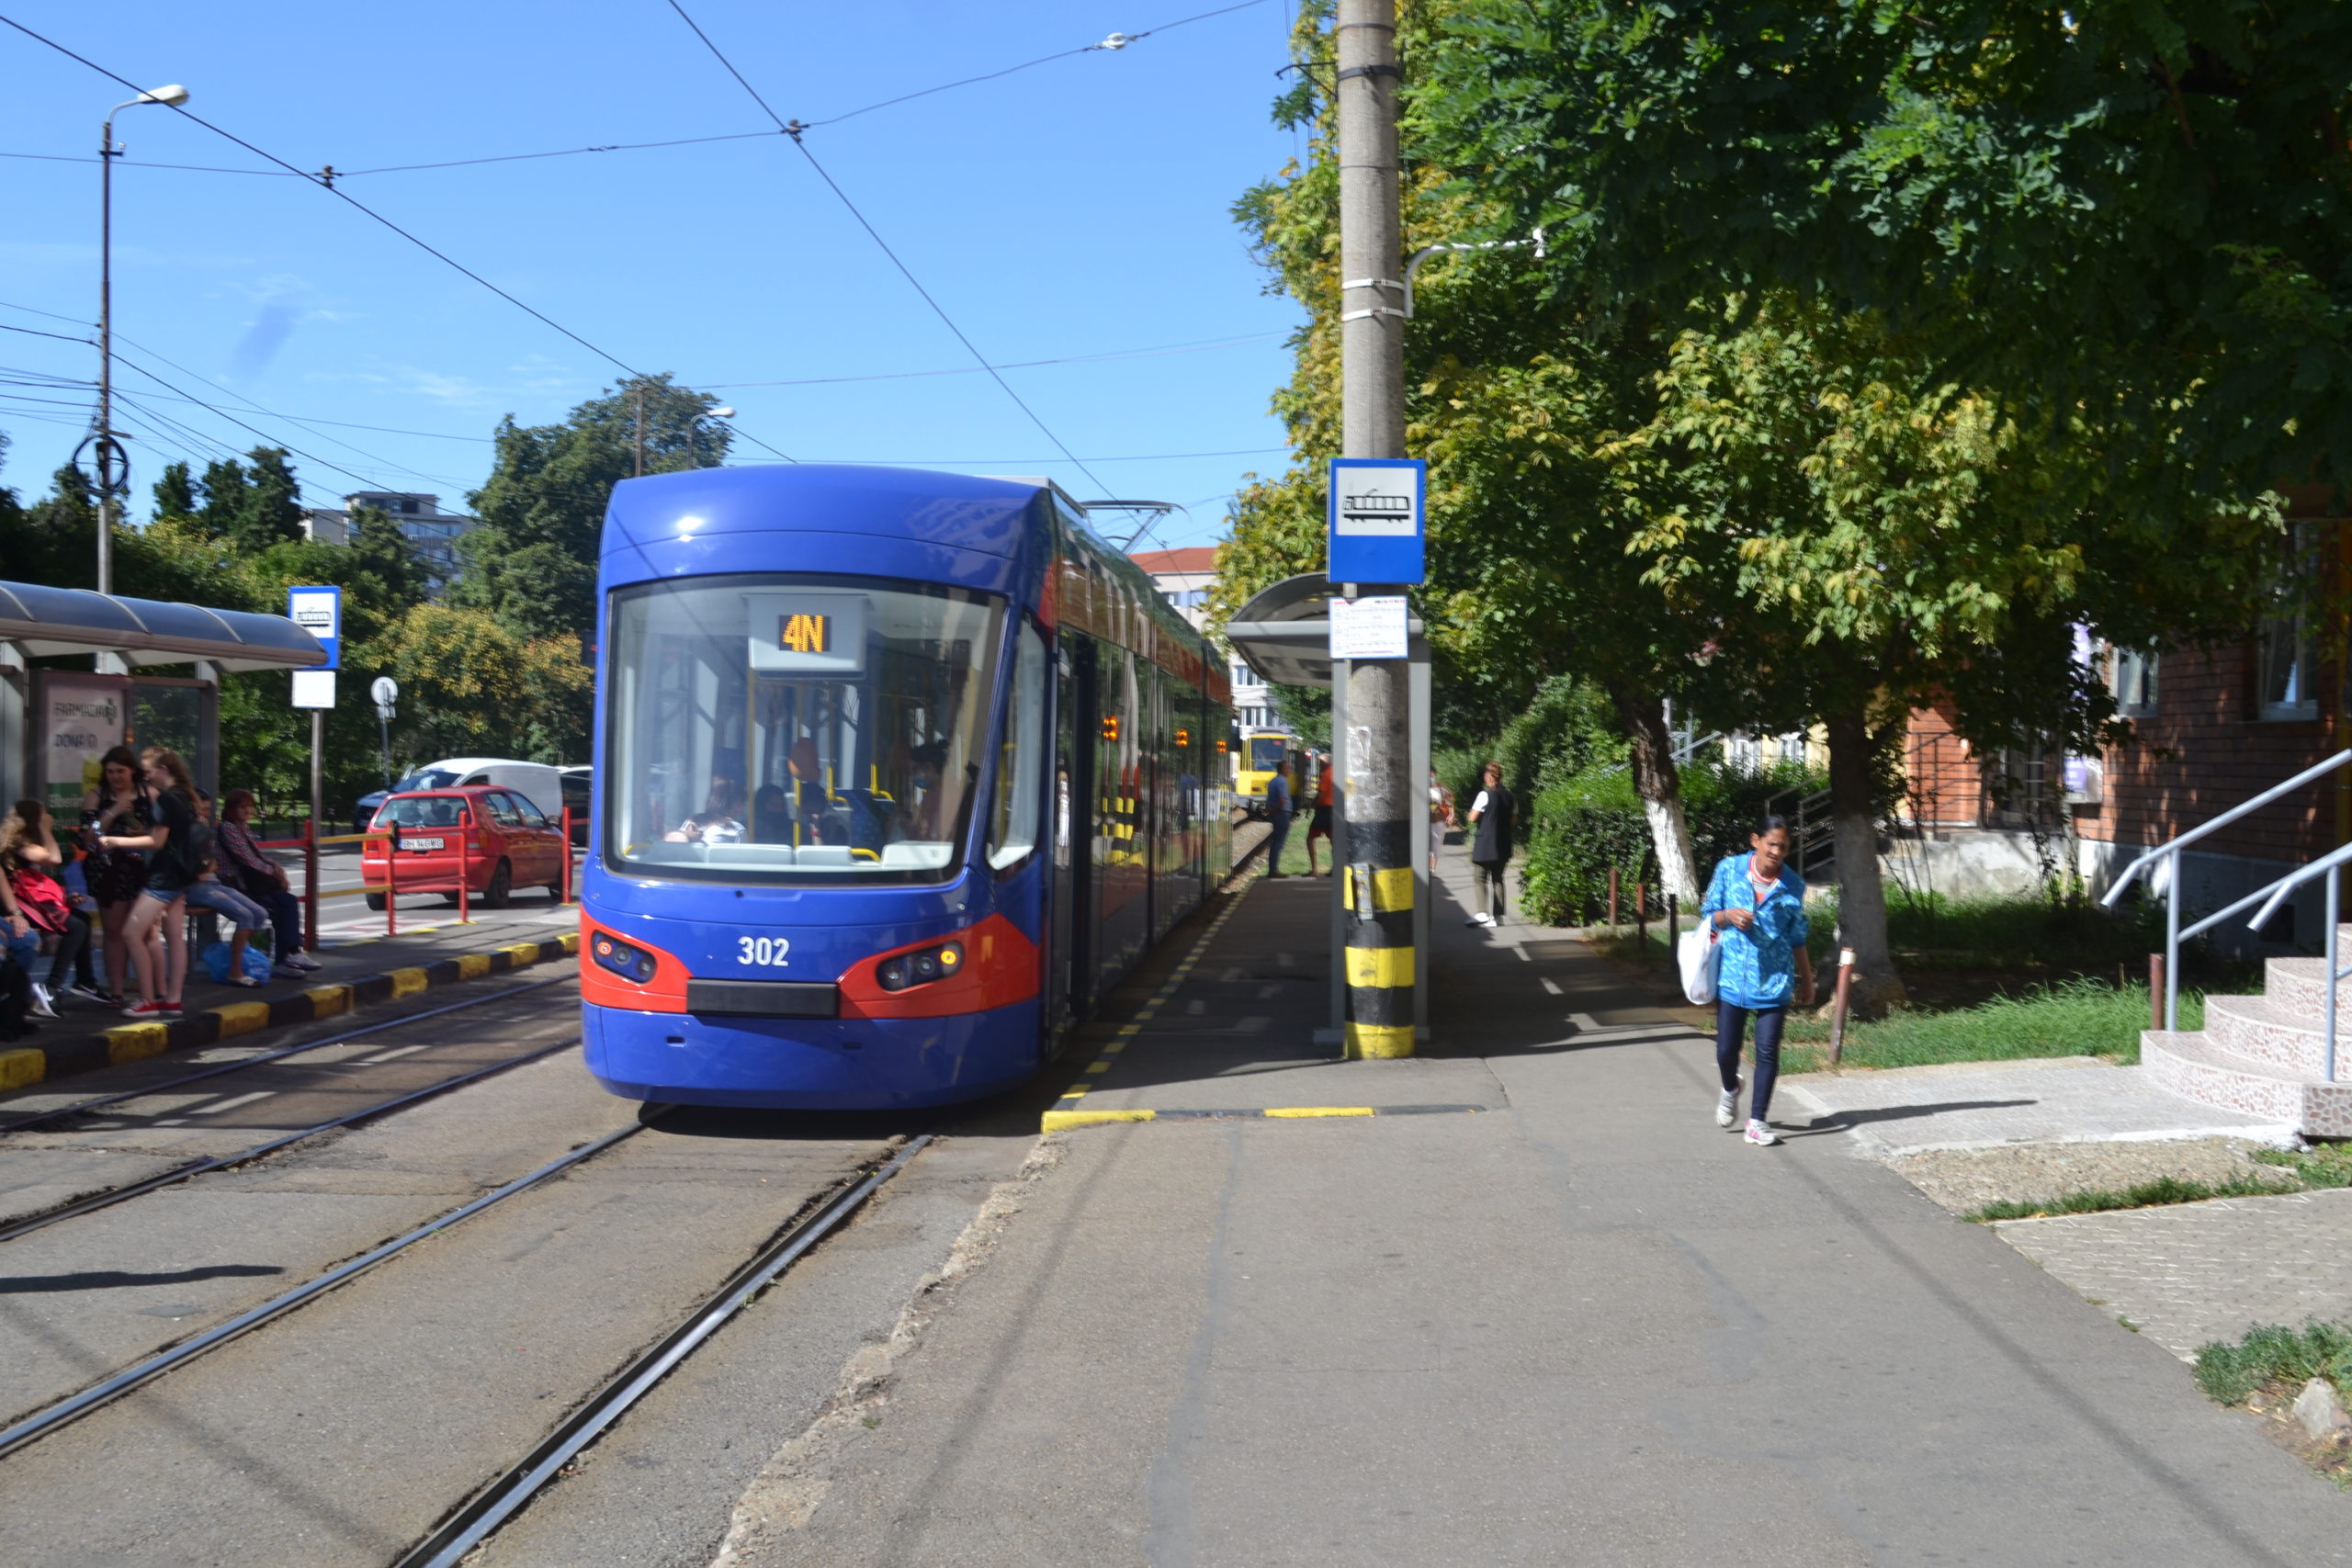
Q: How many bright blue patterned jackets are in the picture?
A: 1